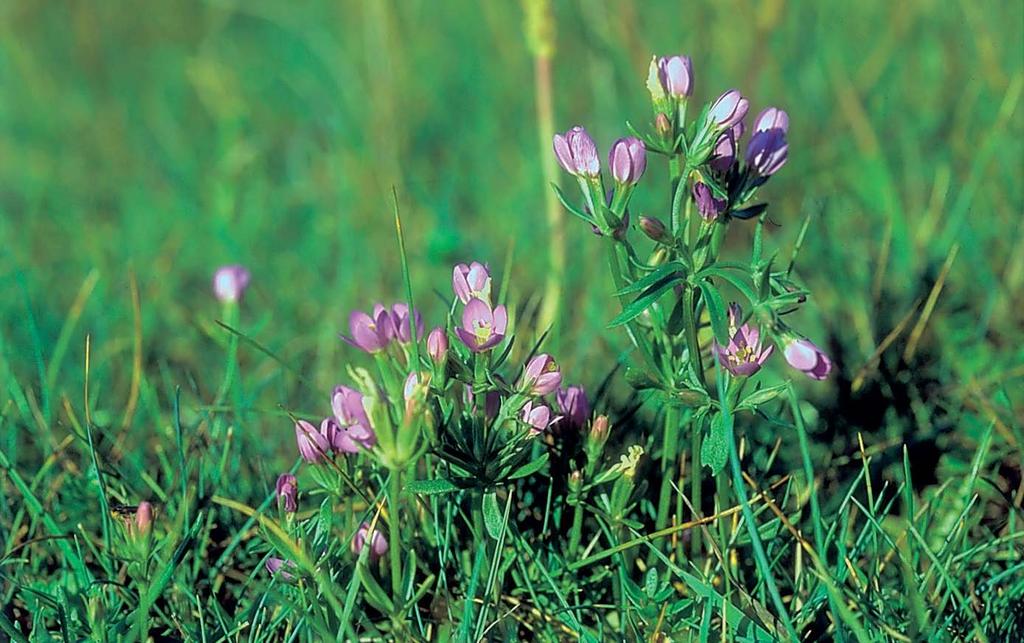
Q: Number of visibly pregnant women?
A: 0